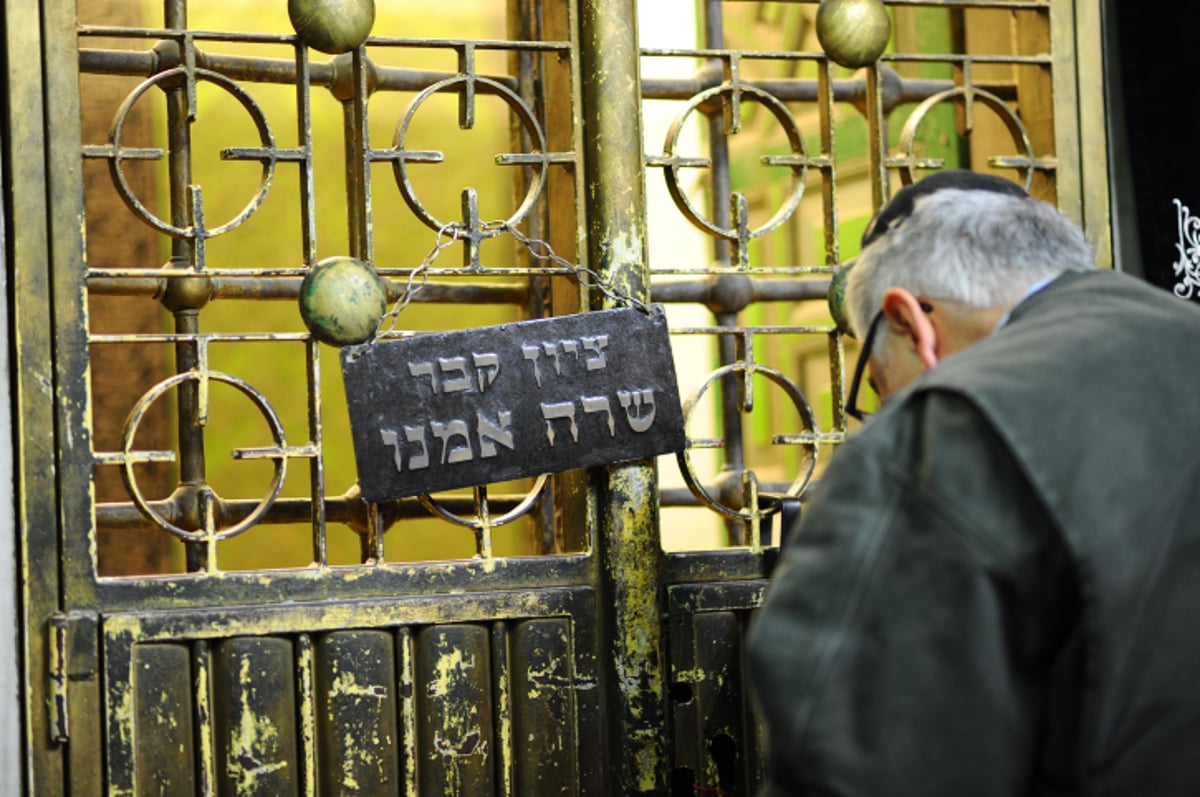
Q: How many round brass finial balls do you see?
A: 4